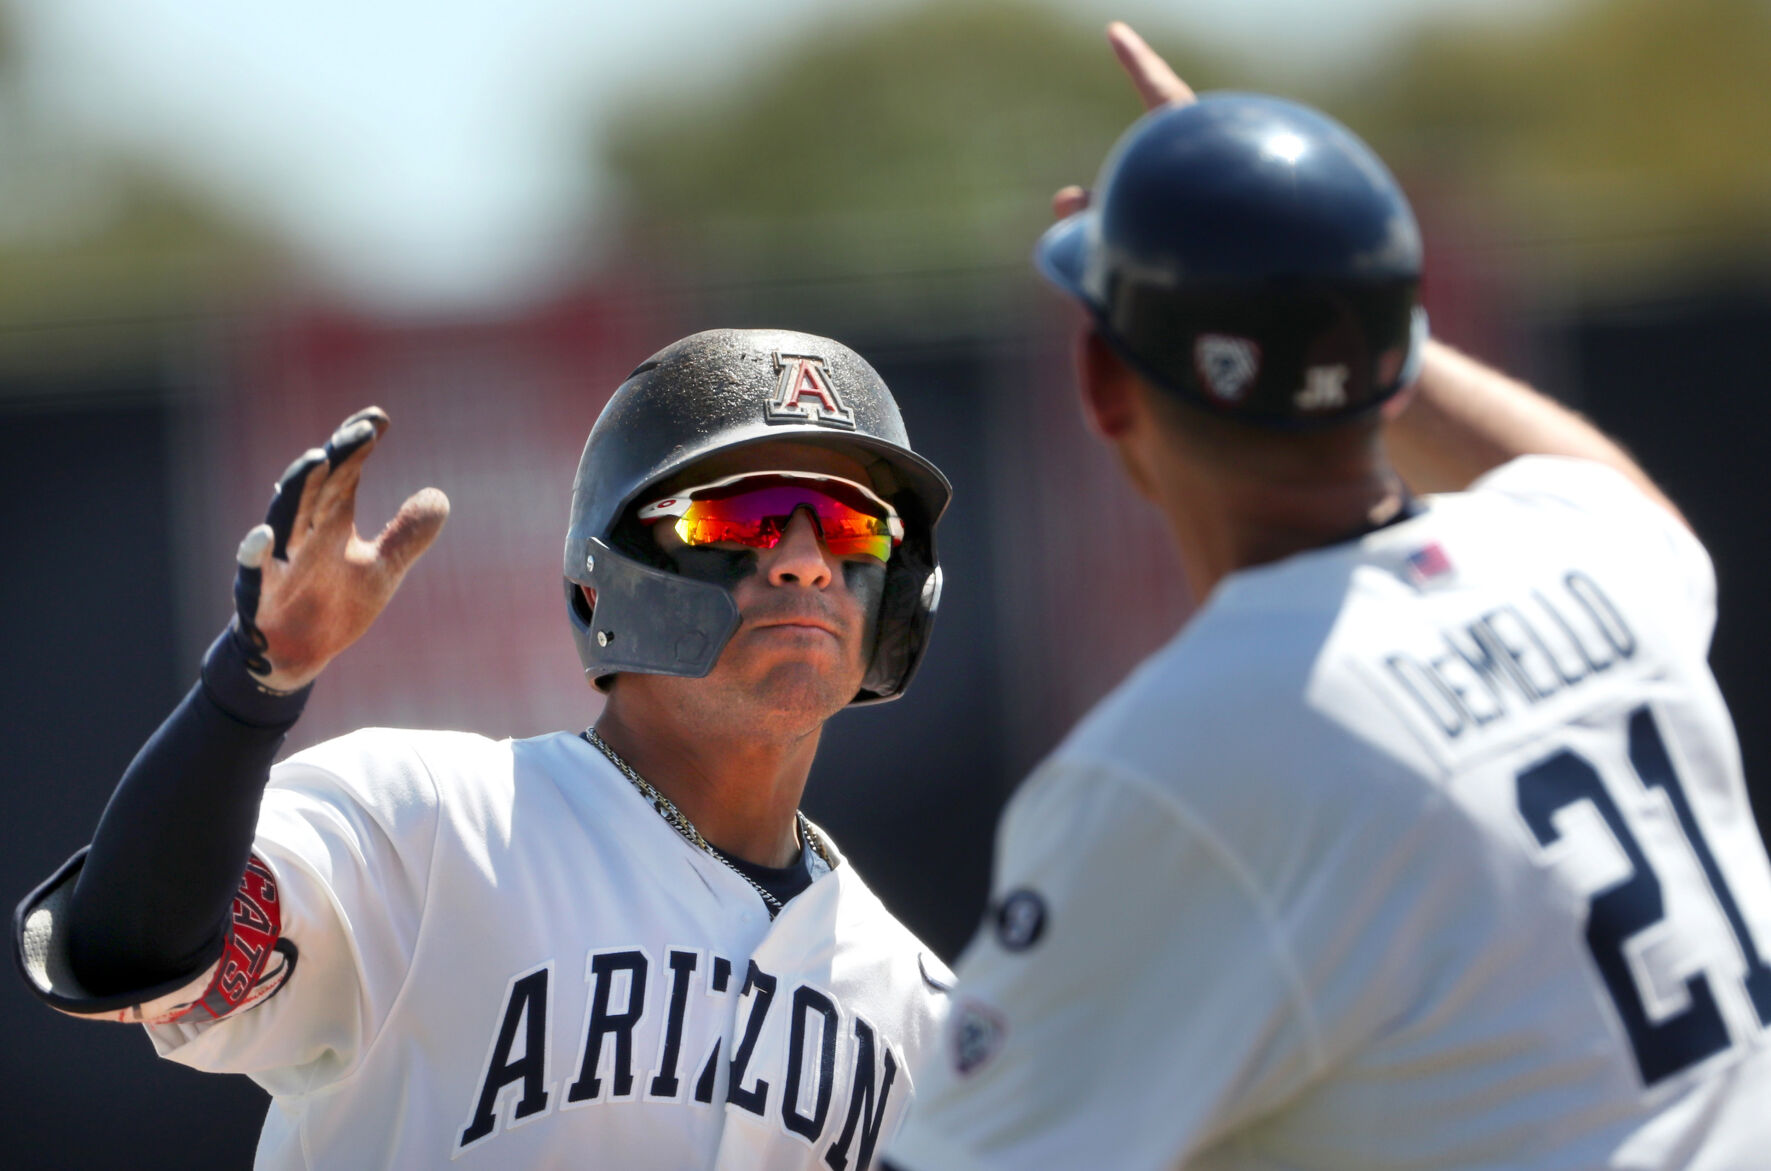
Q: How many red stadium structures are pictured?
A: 2